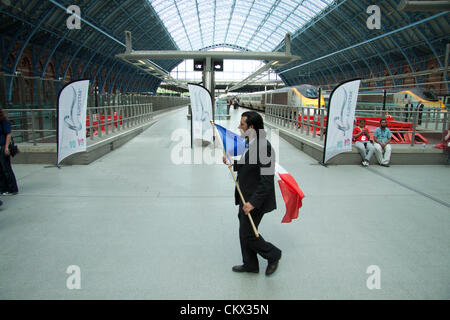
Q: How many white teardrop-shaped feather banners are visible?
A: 3